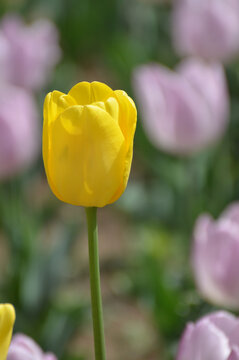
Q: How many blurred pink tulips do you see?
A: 7